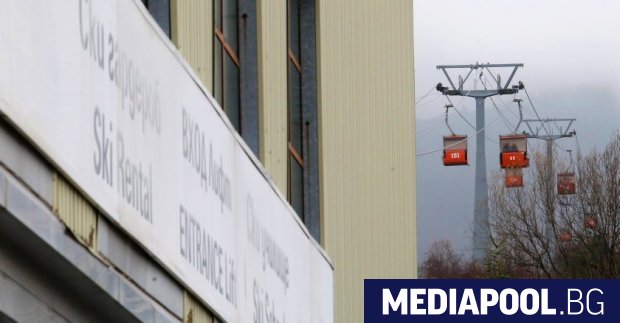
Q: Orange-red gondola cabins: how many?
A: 6